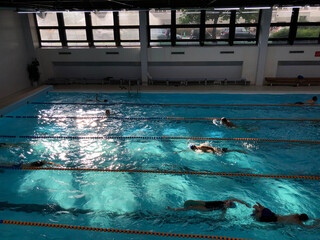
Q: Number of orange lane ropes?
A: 5